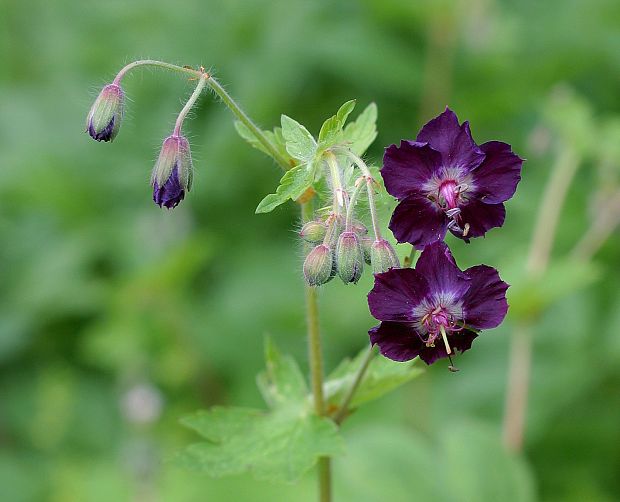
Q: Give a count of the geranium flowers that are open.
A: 2